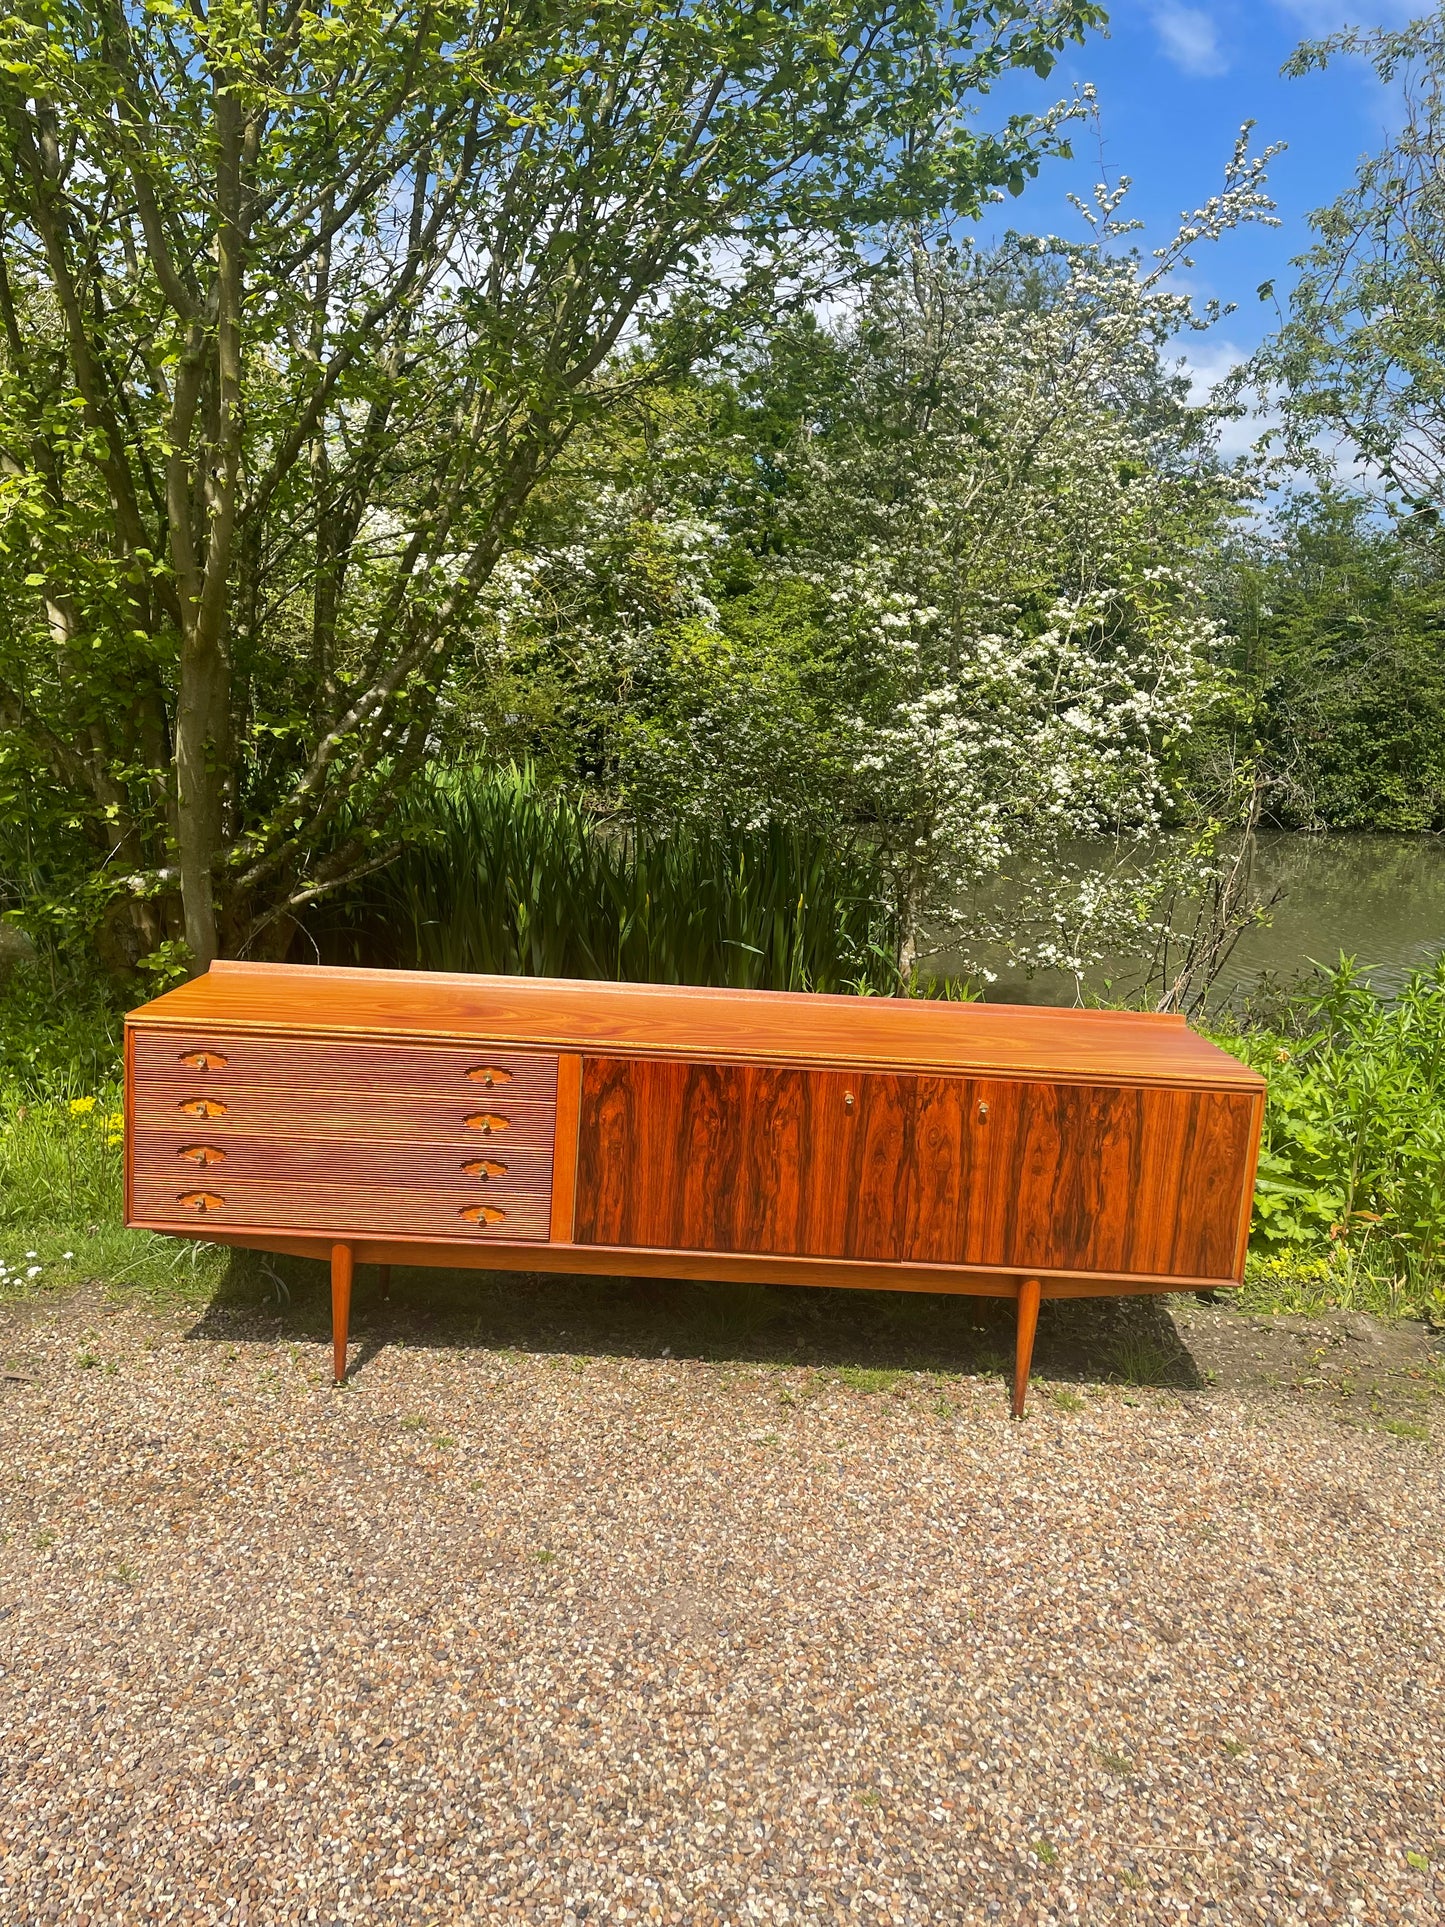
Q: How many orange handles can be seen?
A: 8